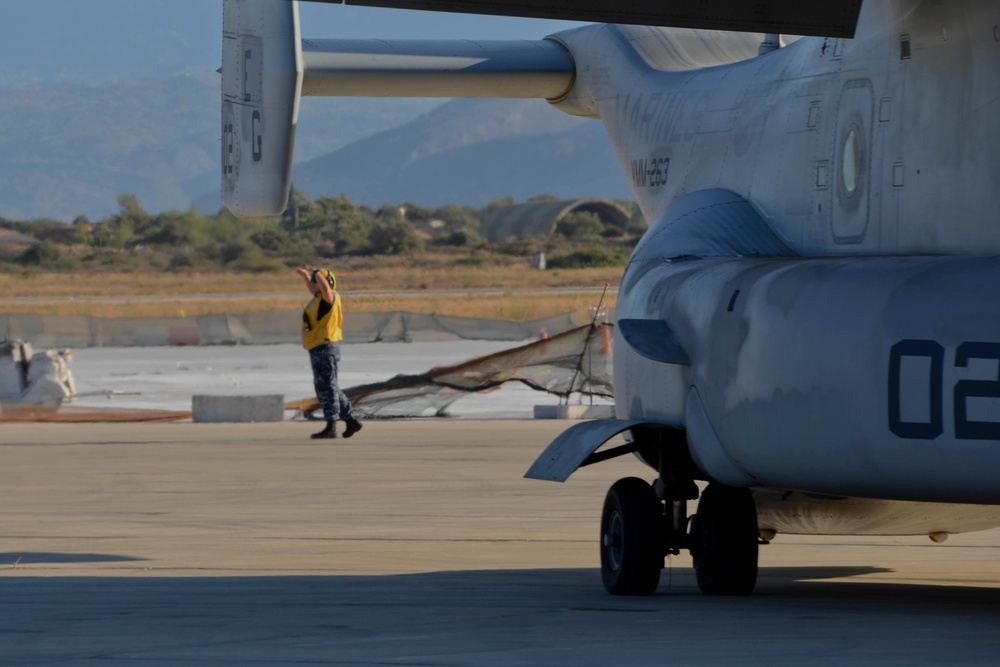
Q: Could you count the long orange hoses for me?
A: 0